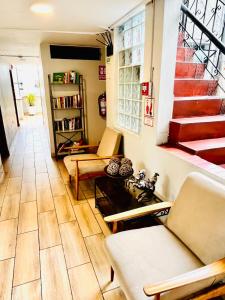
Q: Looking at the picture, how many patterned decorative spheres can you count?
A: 4